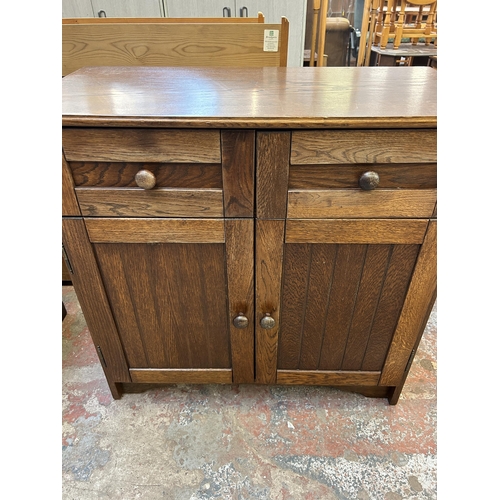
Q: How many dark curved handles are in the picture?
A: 3